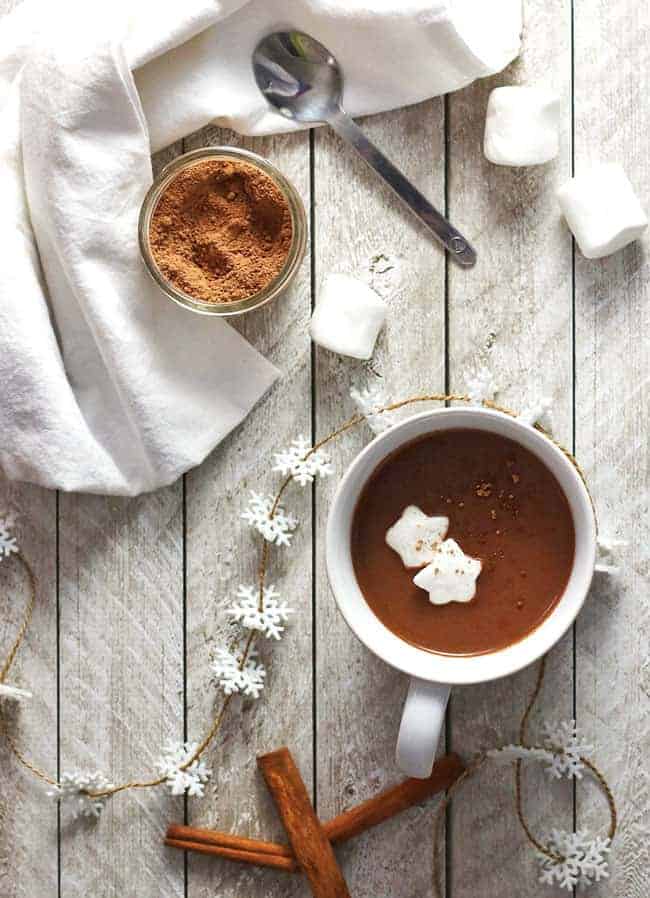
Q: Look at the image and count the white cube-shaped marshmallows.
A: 3